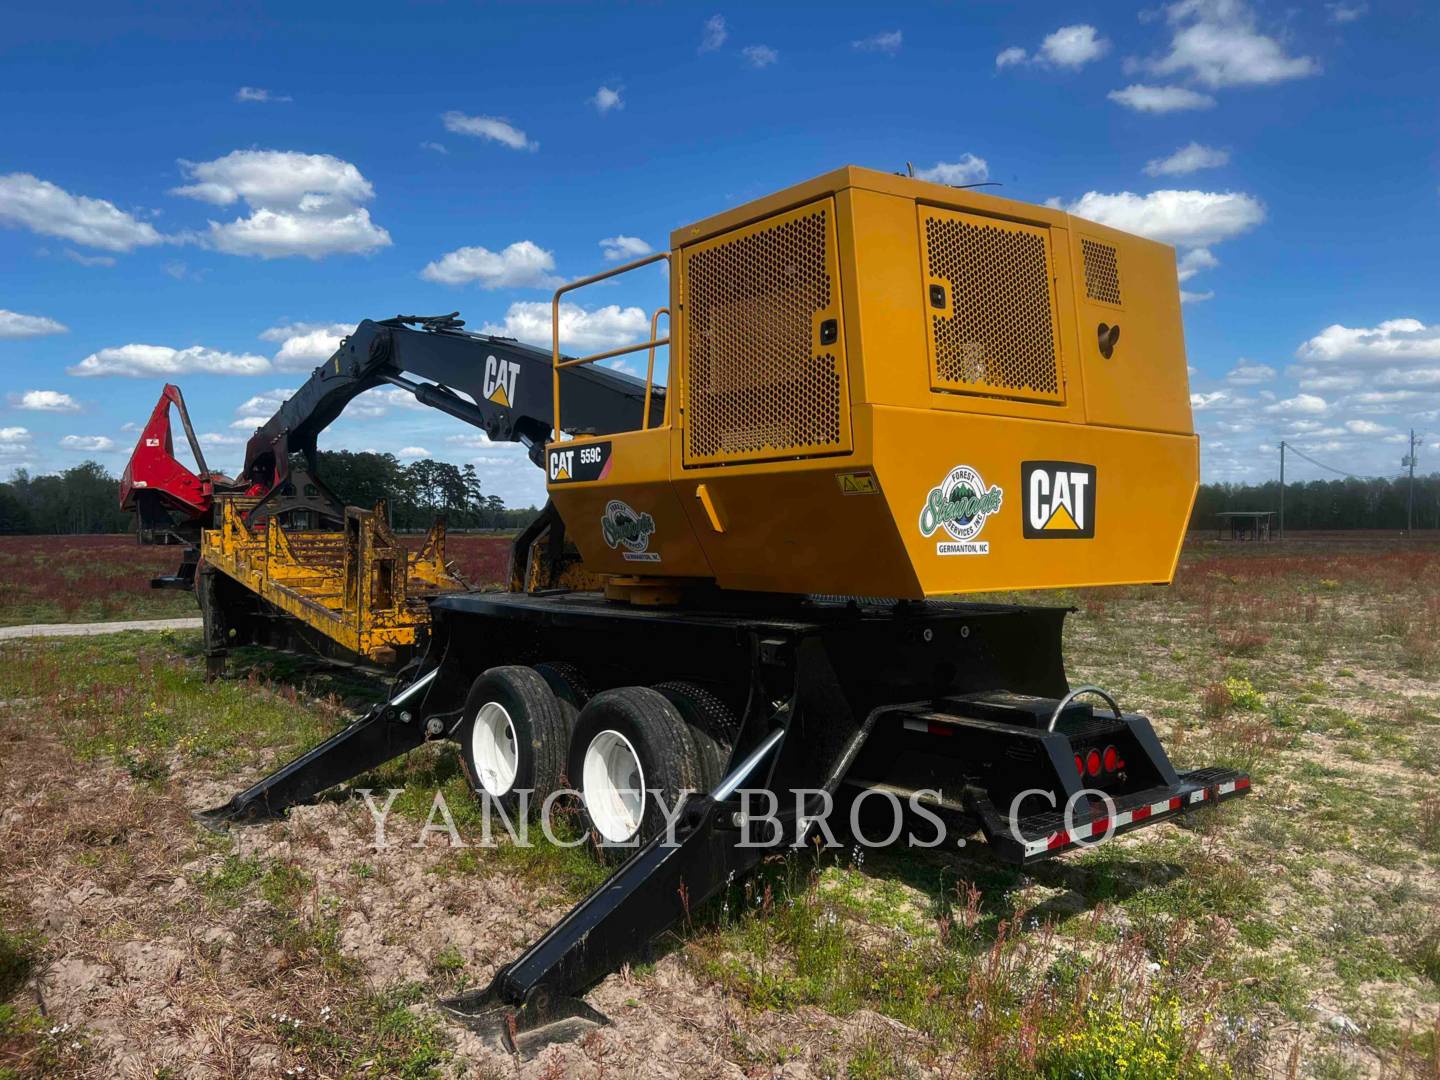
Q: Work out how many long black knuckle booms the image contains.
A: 1